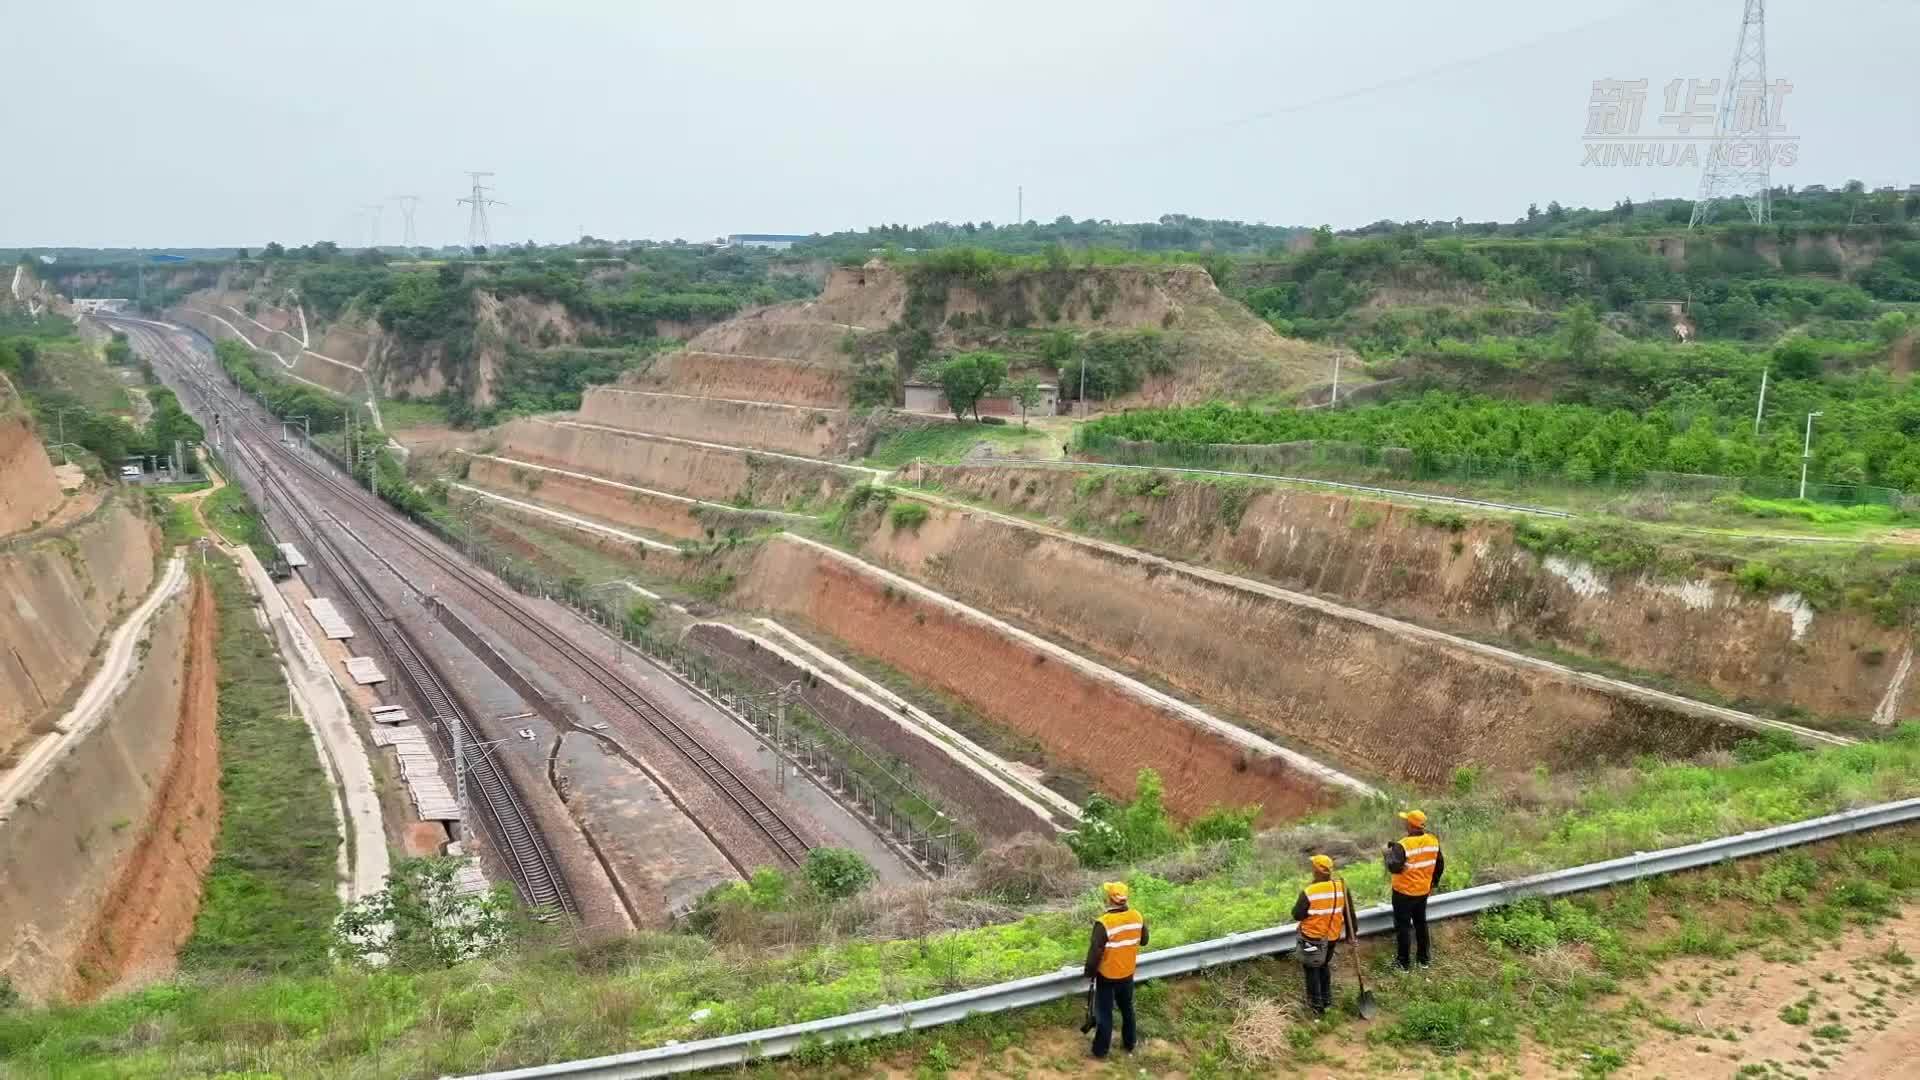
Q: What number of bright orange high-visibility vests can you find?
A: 3